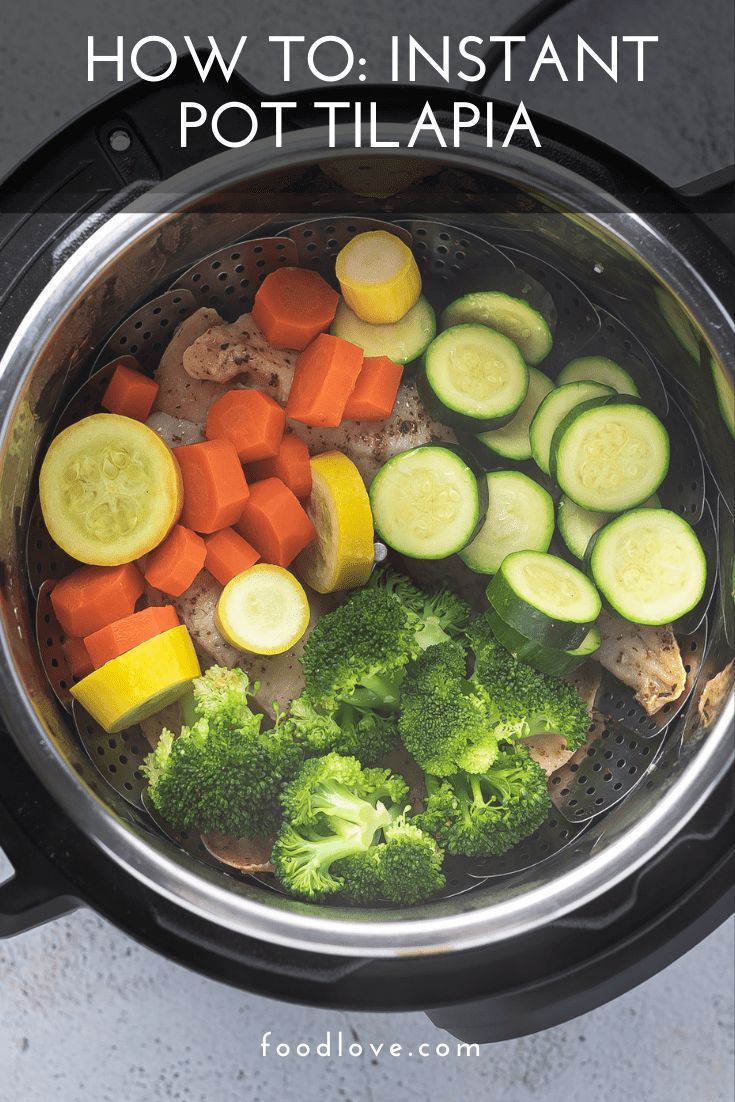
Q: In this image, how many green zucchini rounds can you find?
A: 13